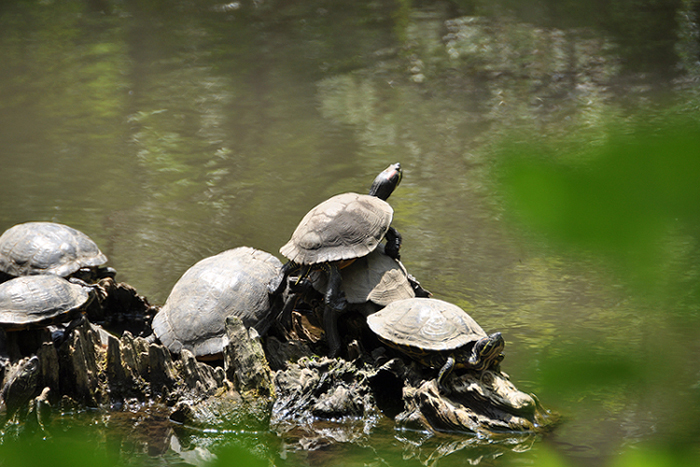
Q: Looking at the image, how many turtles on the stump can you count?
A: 6